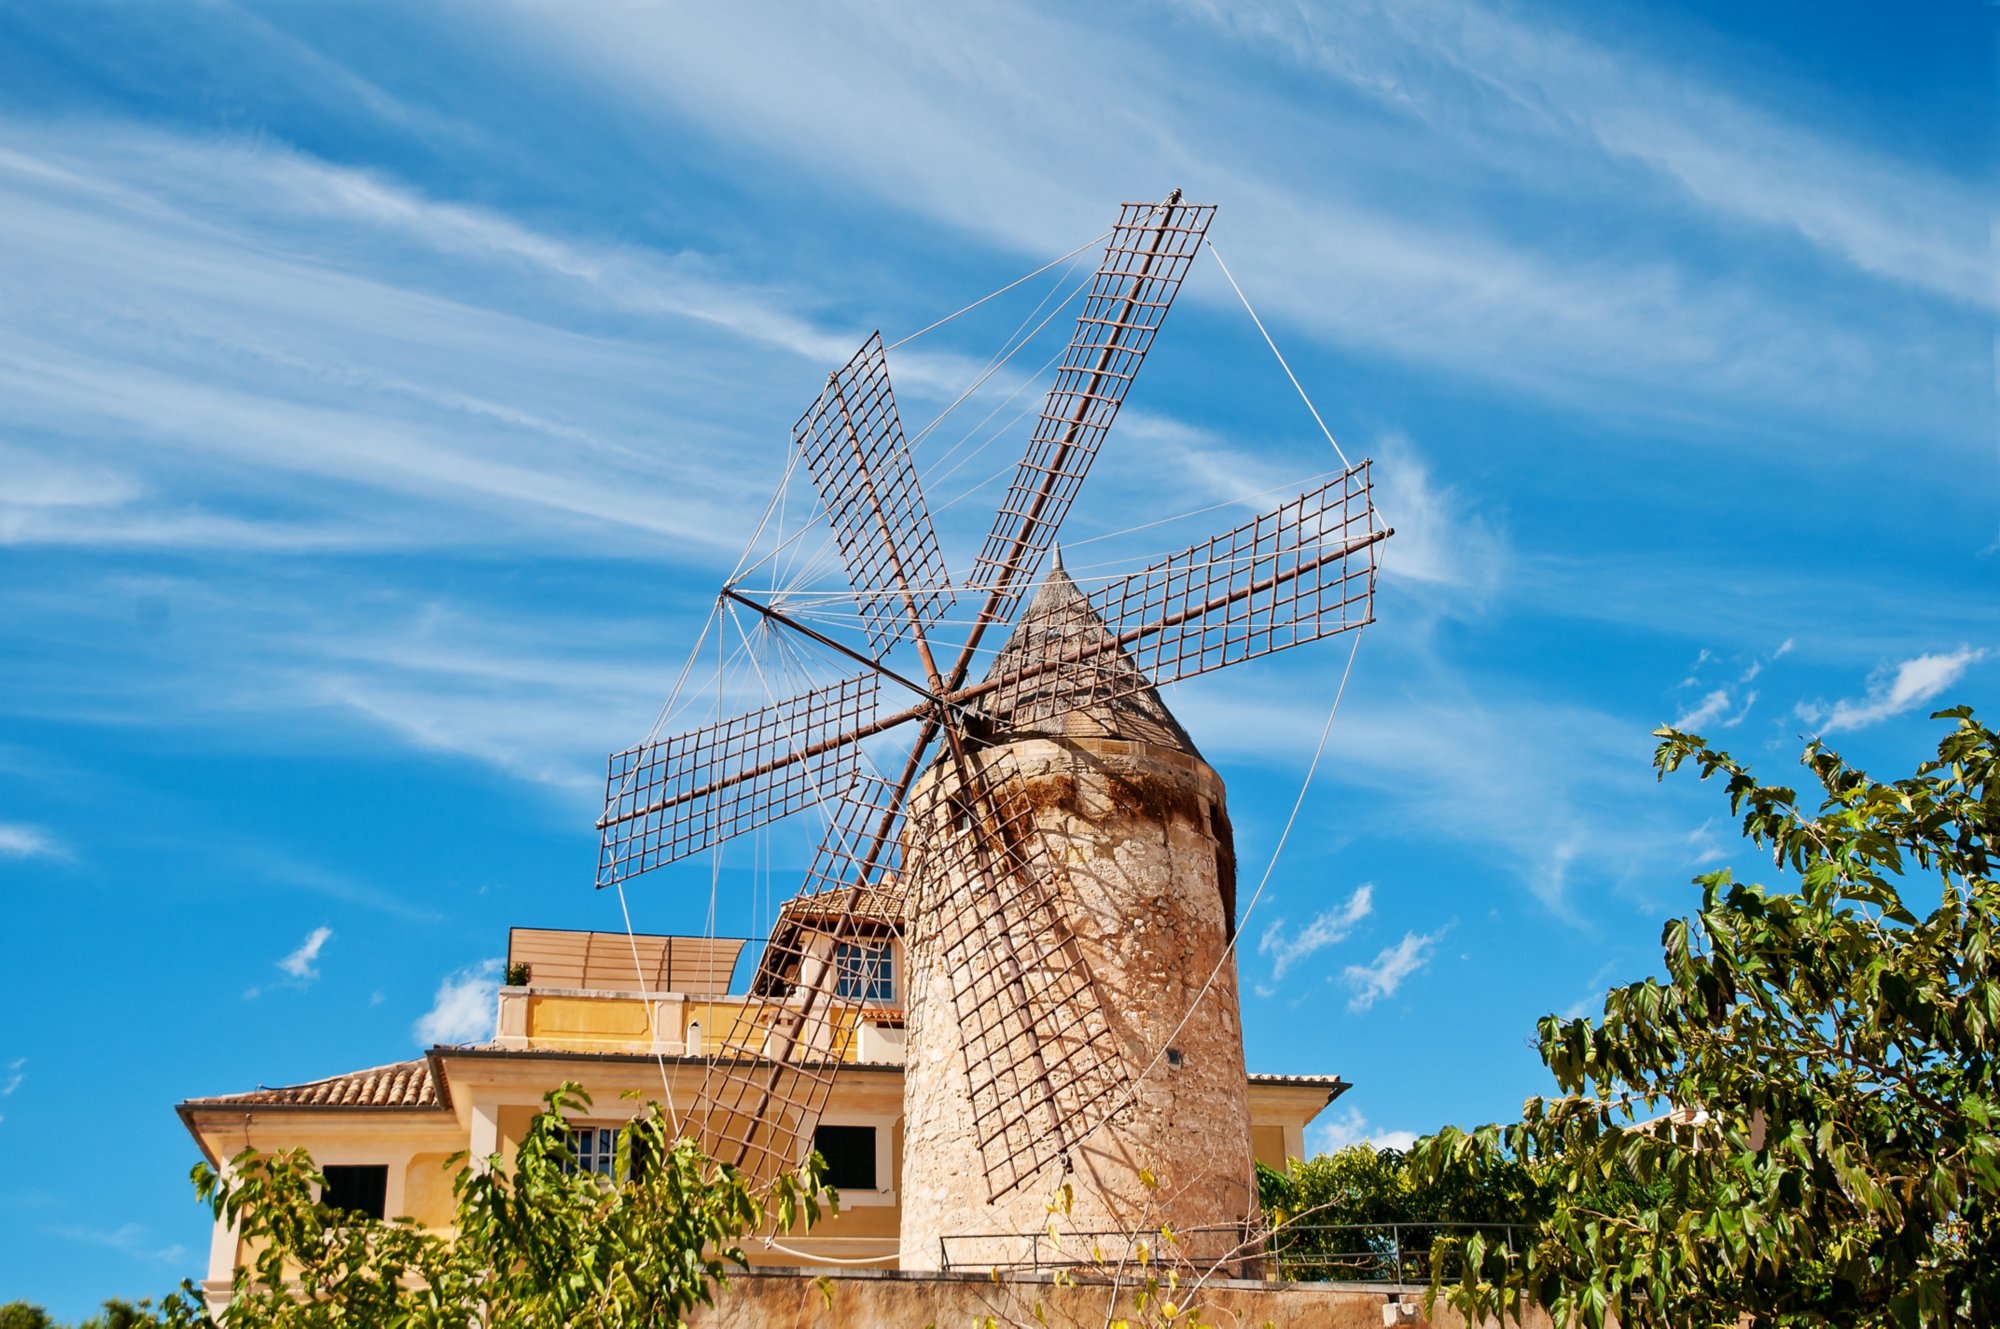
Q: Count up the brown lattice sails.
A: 6